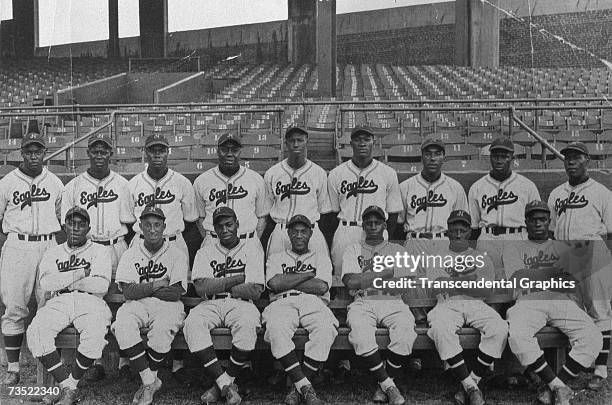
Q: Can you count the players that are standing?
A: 9